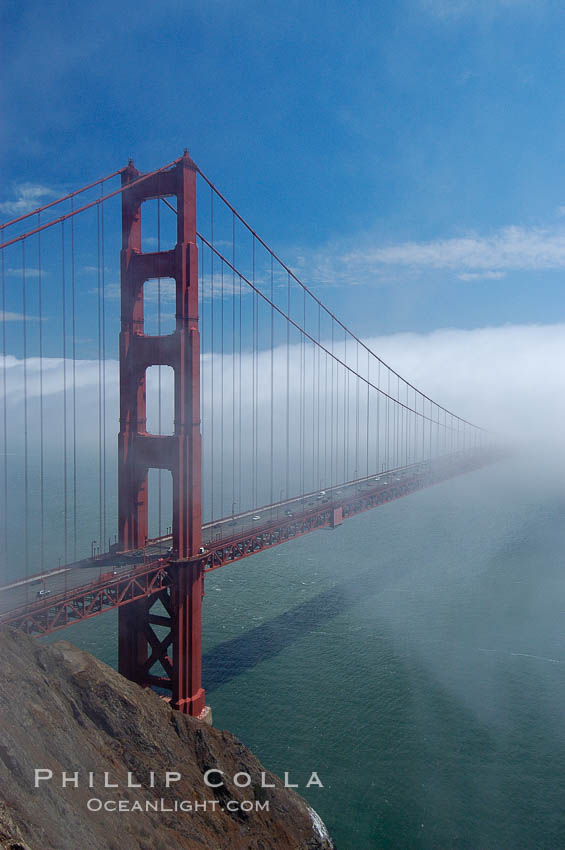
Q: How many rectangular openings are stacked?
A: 4